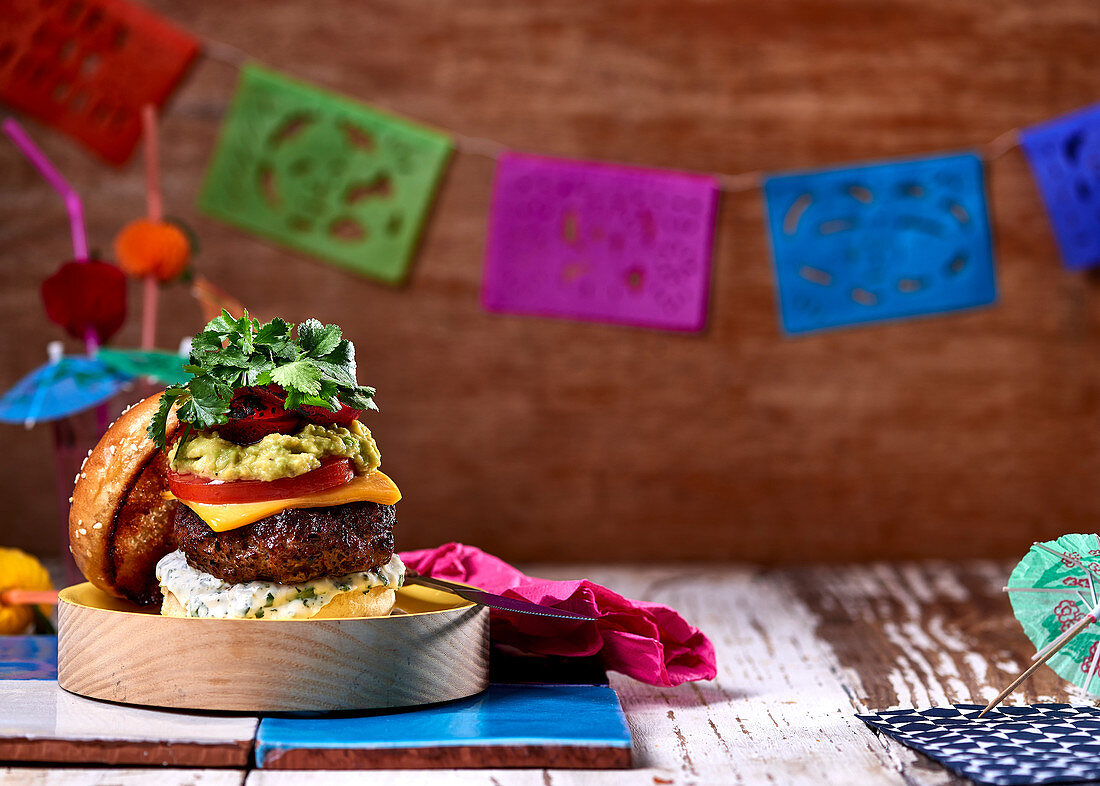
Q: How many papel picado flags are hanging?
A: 5